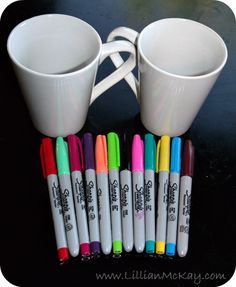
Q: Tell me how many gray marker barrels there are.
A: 12